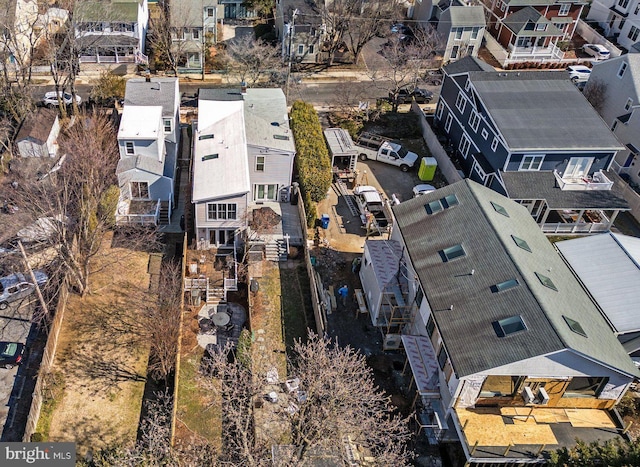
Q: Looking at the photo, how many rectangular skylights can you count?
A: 12